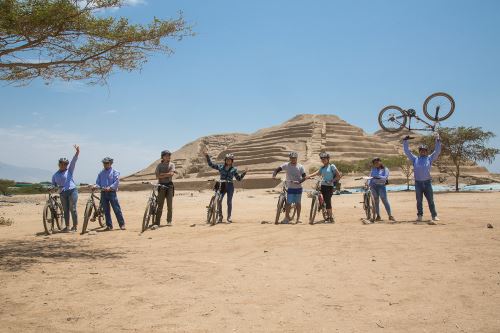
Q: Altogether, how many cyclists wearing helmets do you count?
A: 8